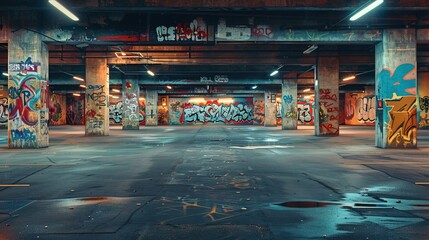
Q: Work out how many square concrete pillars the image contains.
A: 8